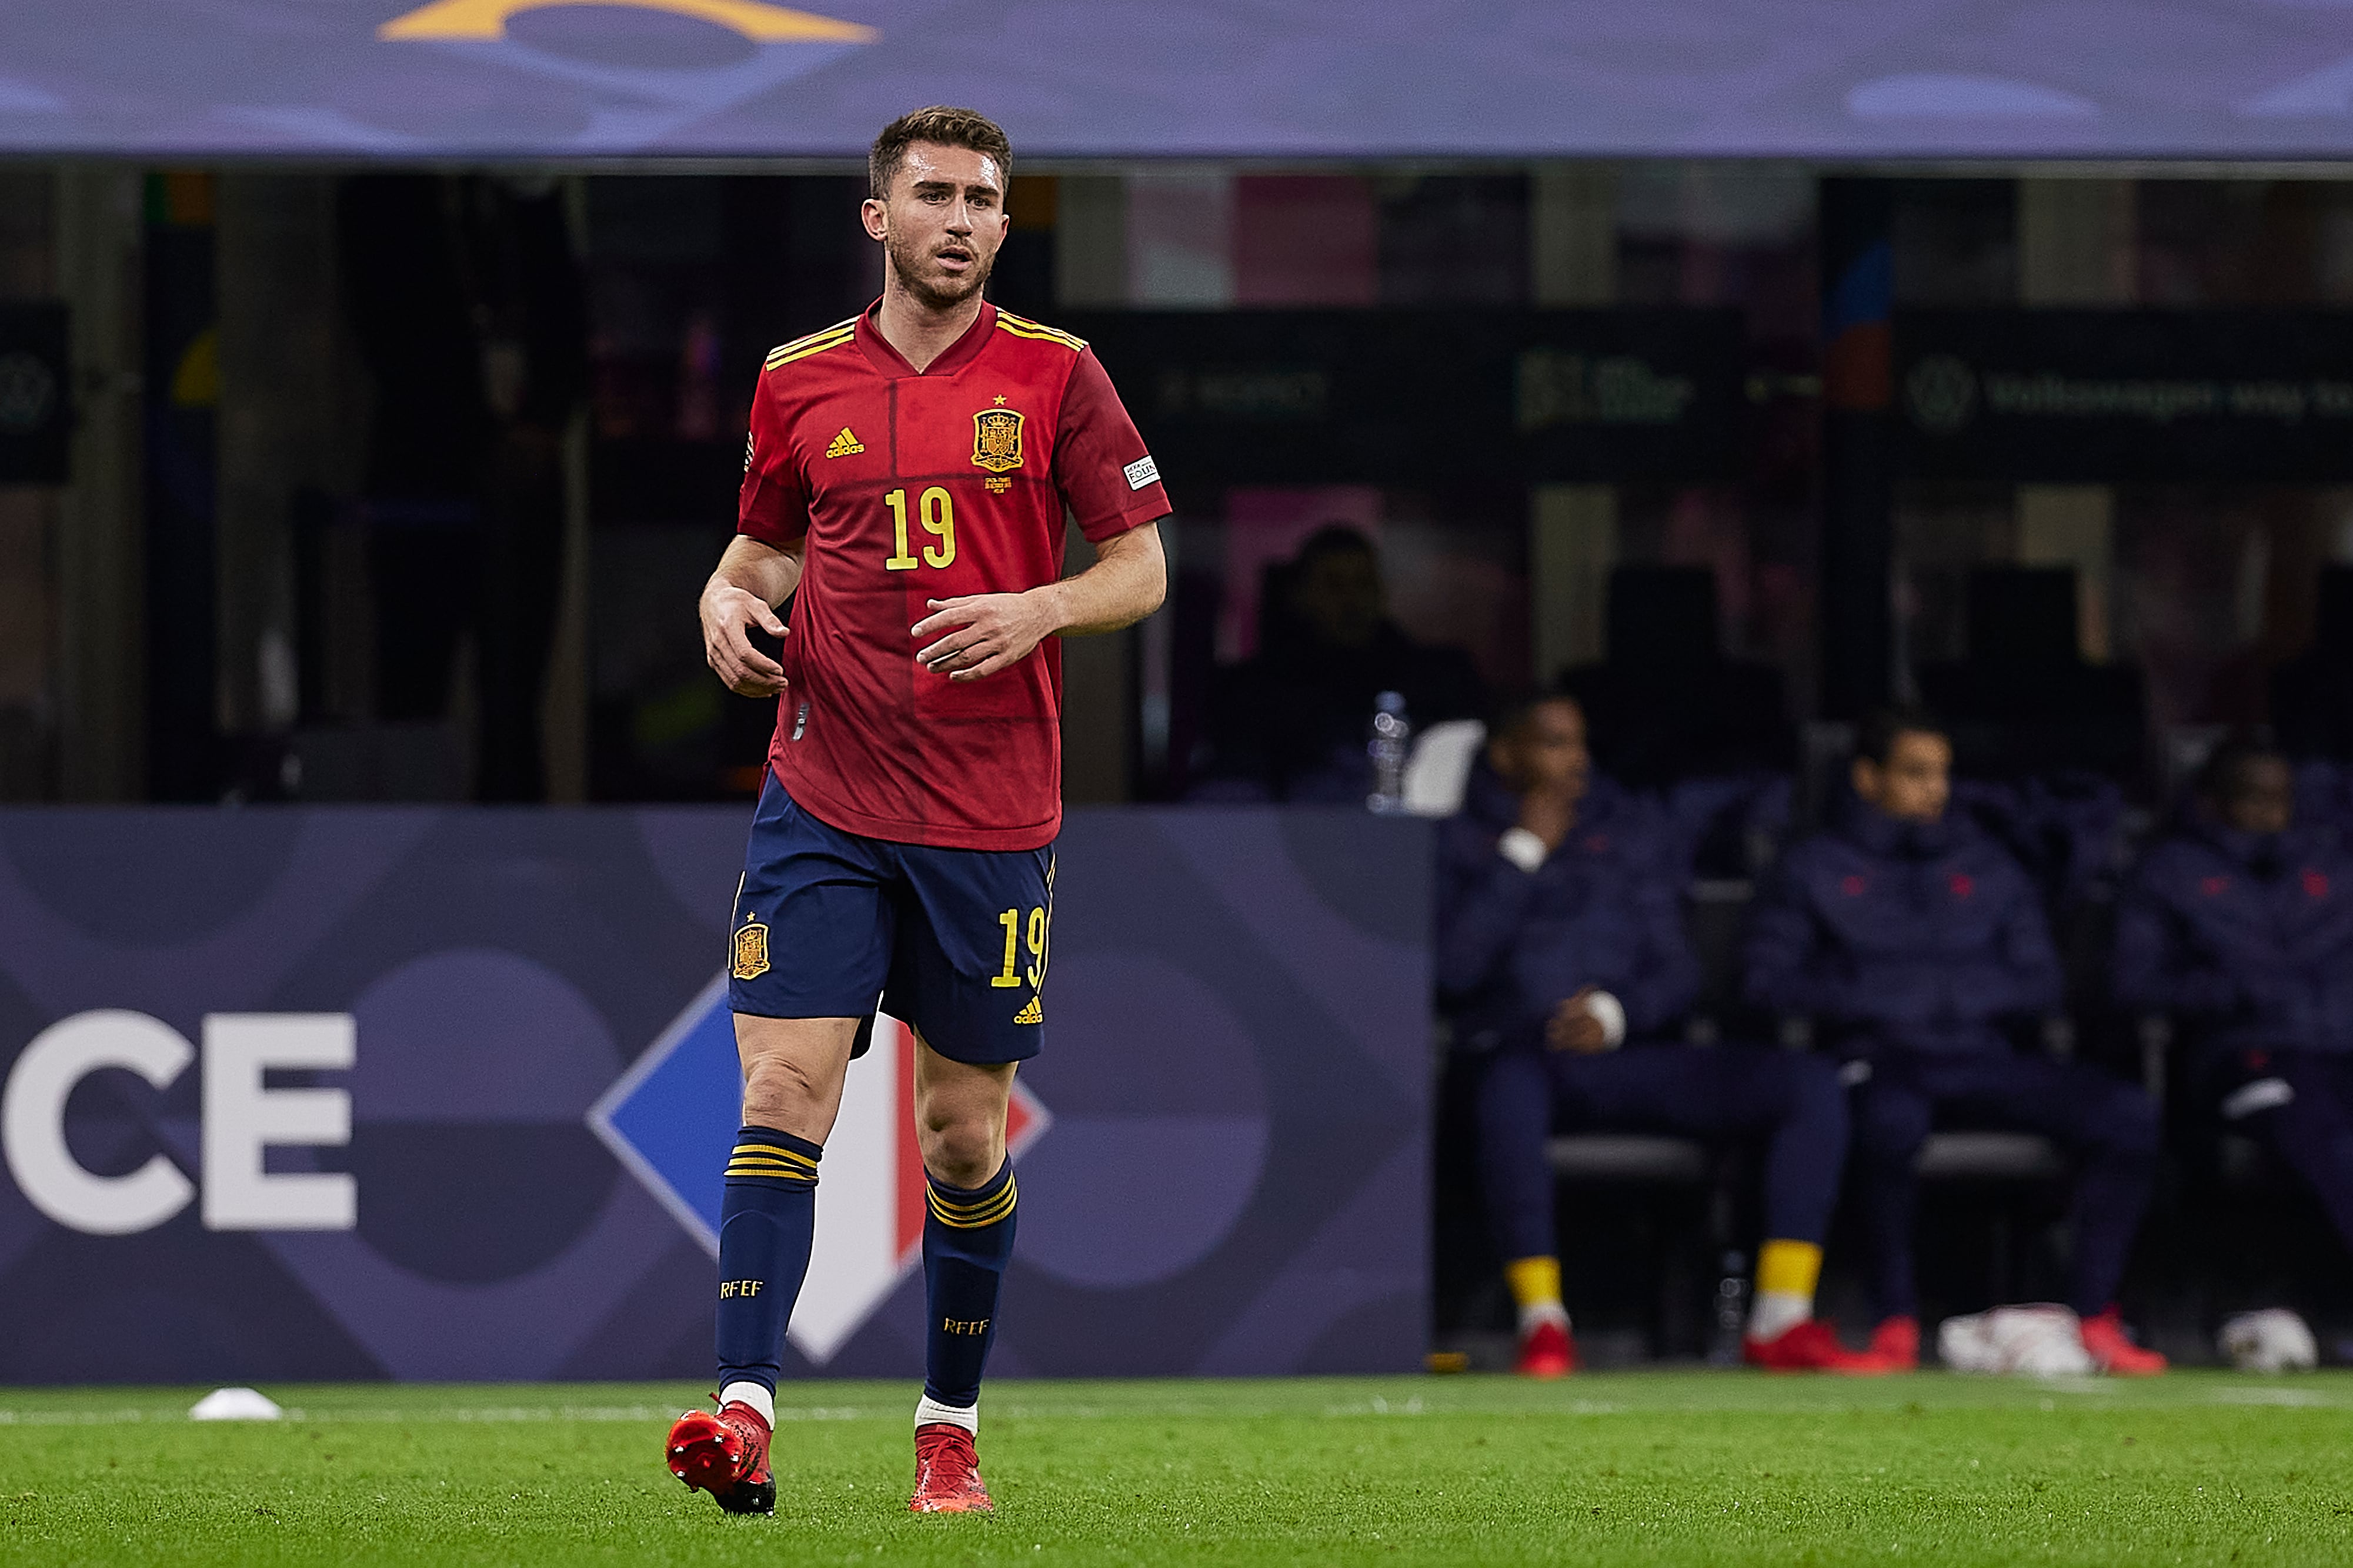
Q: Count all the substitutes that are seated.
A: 3